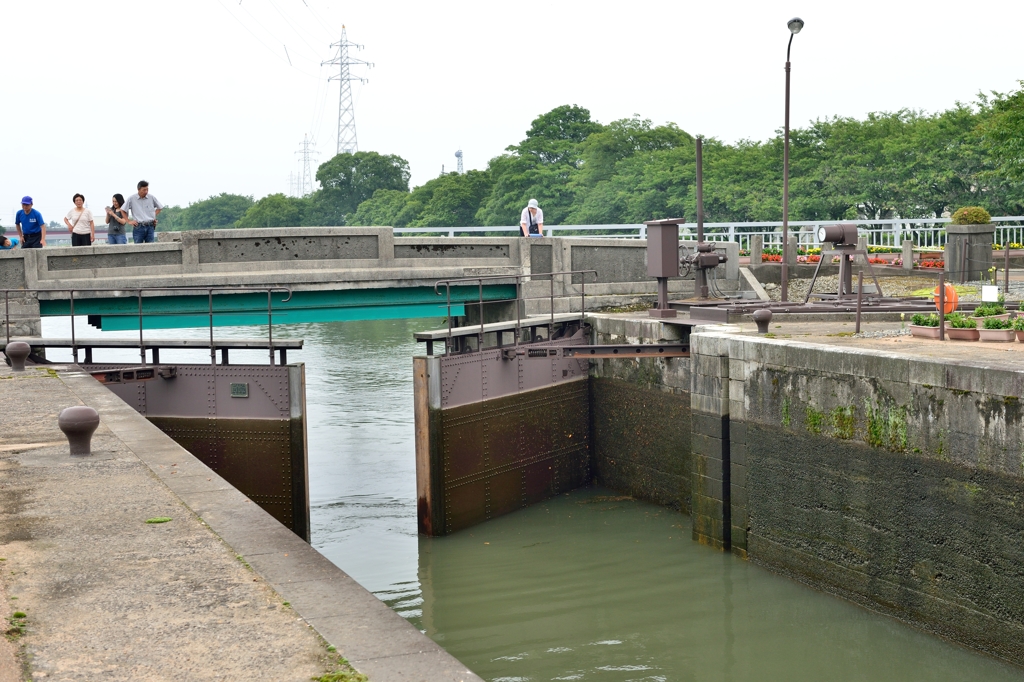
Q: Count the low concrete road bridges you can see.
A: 1